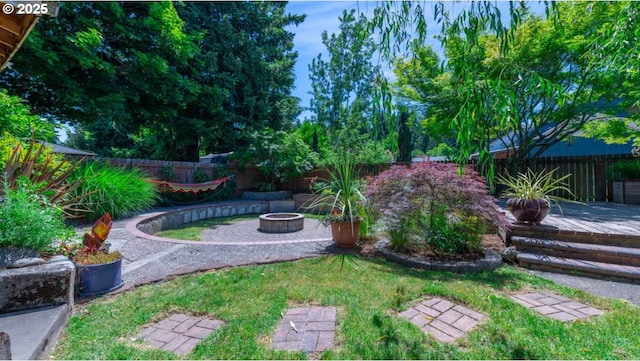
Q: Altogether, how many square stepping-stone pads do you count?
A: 4